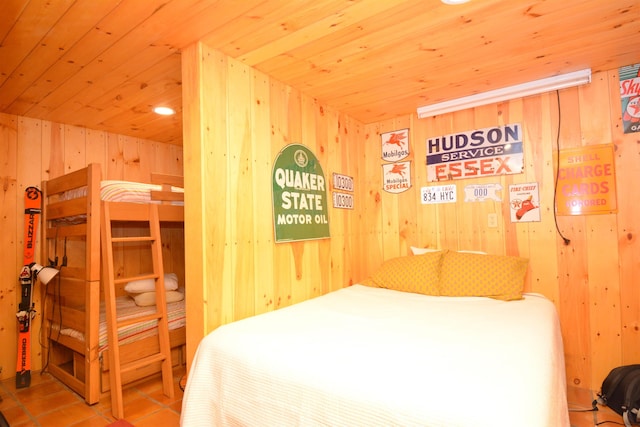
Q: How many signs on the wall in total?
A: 11